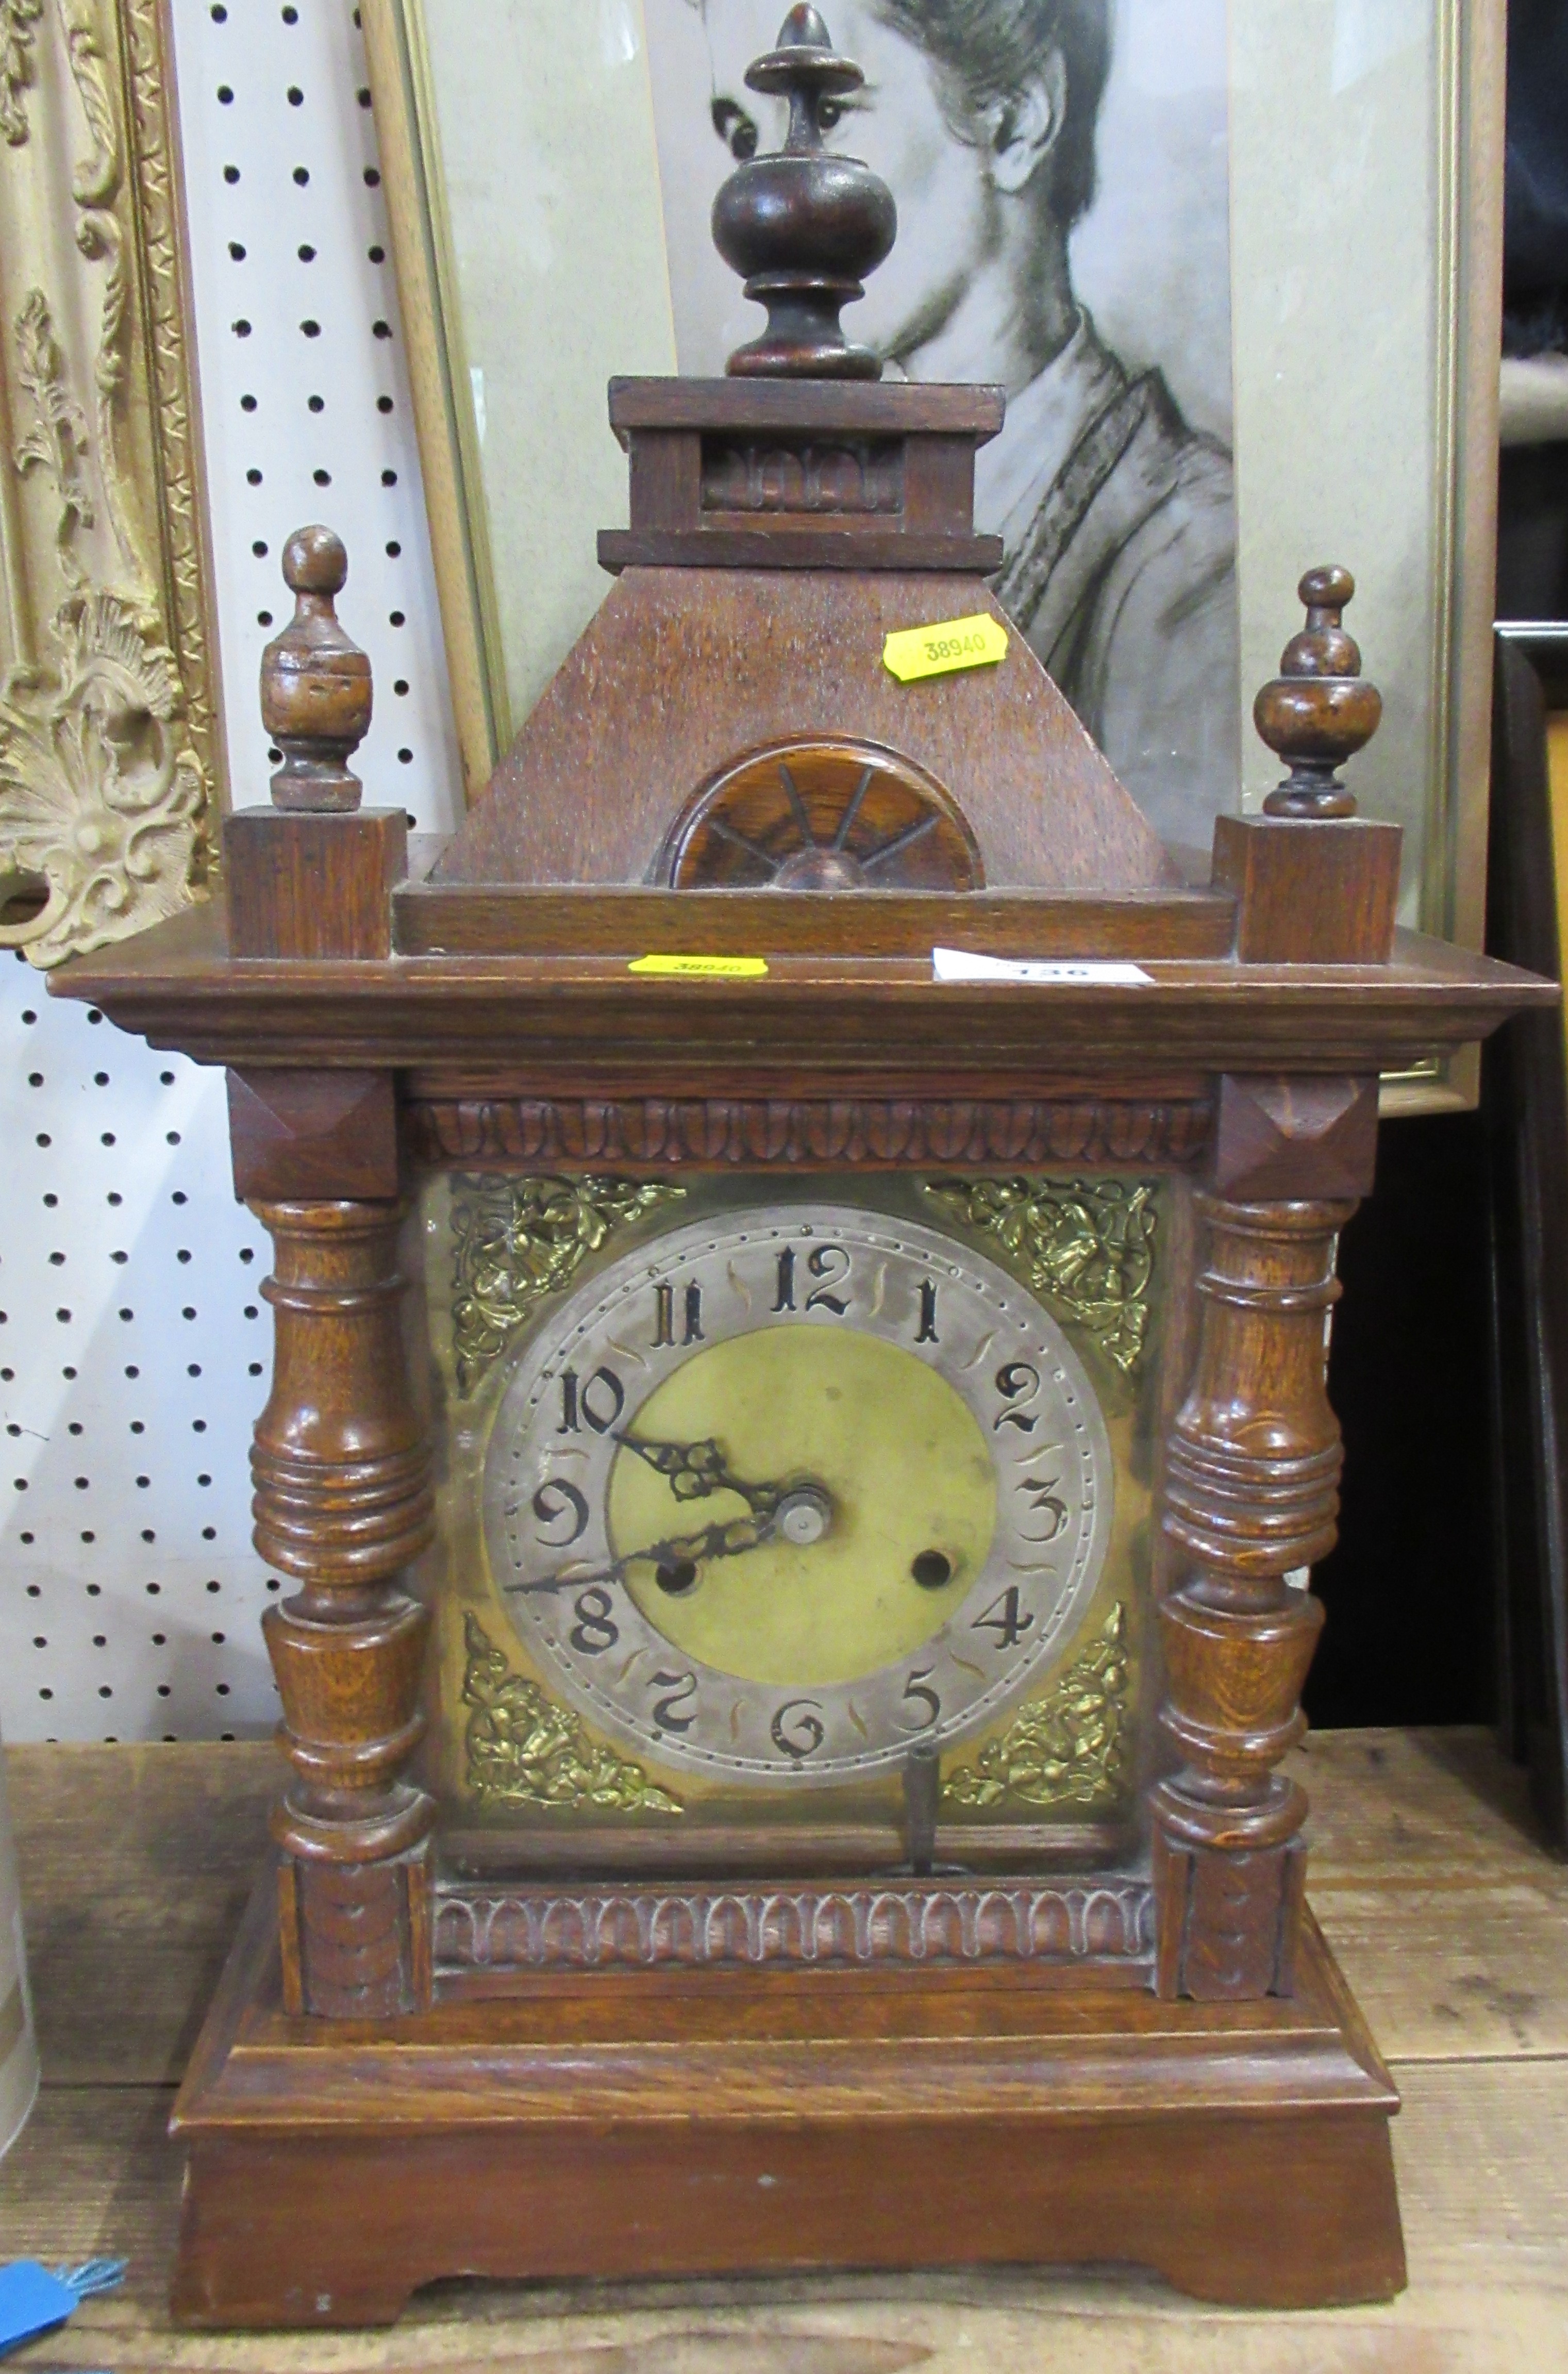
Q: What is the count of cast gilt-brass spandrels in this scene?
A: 4